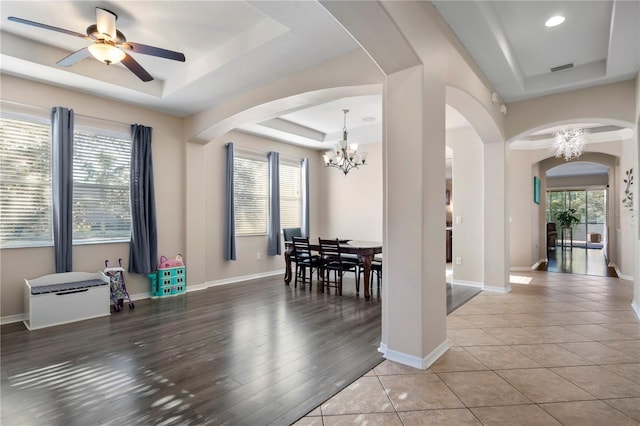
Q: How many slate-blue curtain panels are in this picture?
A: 5